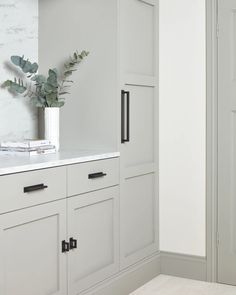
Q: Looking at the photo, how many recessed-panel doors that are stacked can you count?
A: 3